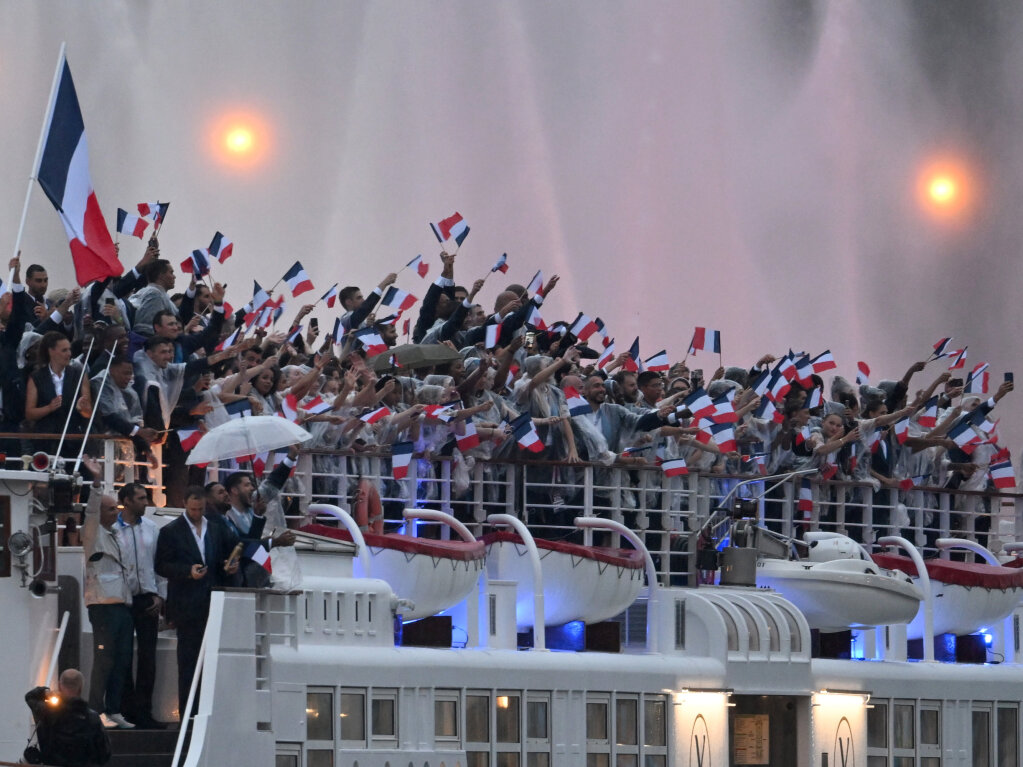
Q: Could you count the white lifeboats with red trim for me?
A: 3